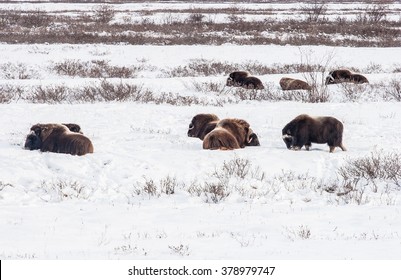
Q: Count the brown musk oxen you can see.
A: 8